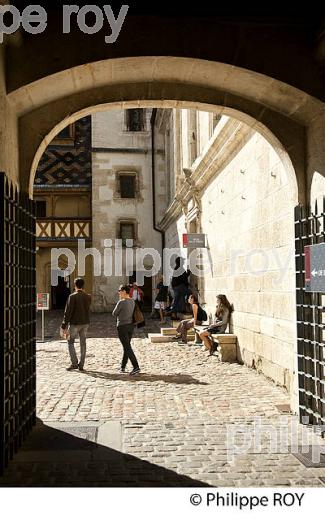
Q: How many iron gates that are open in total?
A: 2